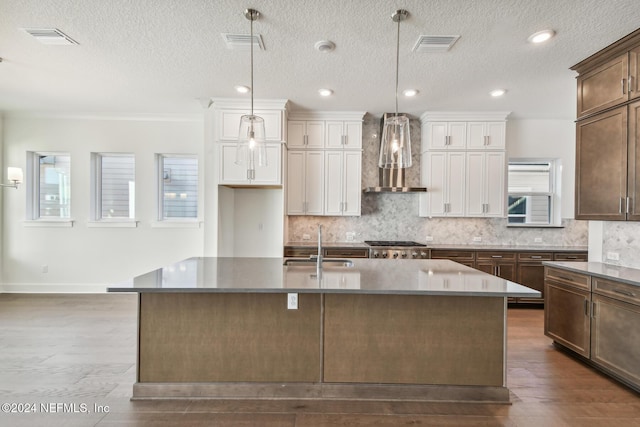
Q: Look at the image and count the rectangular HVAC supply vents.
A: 3